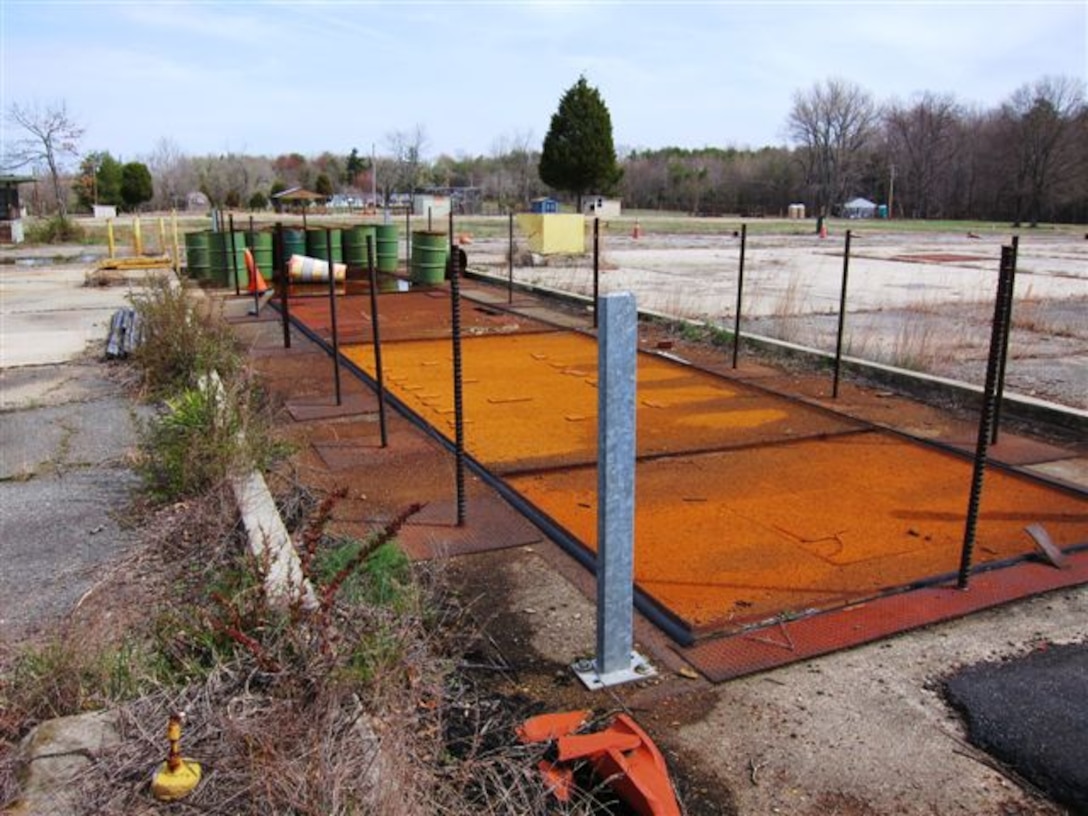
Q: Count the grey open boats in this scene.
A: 0